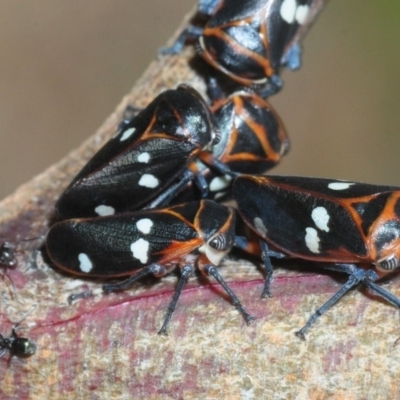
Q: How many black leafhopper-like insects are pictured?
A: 5